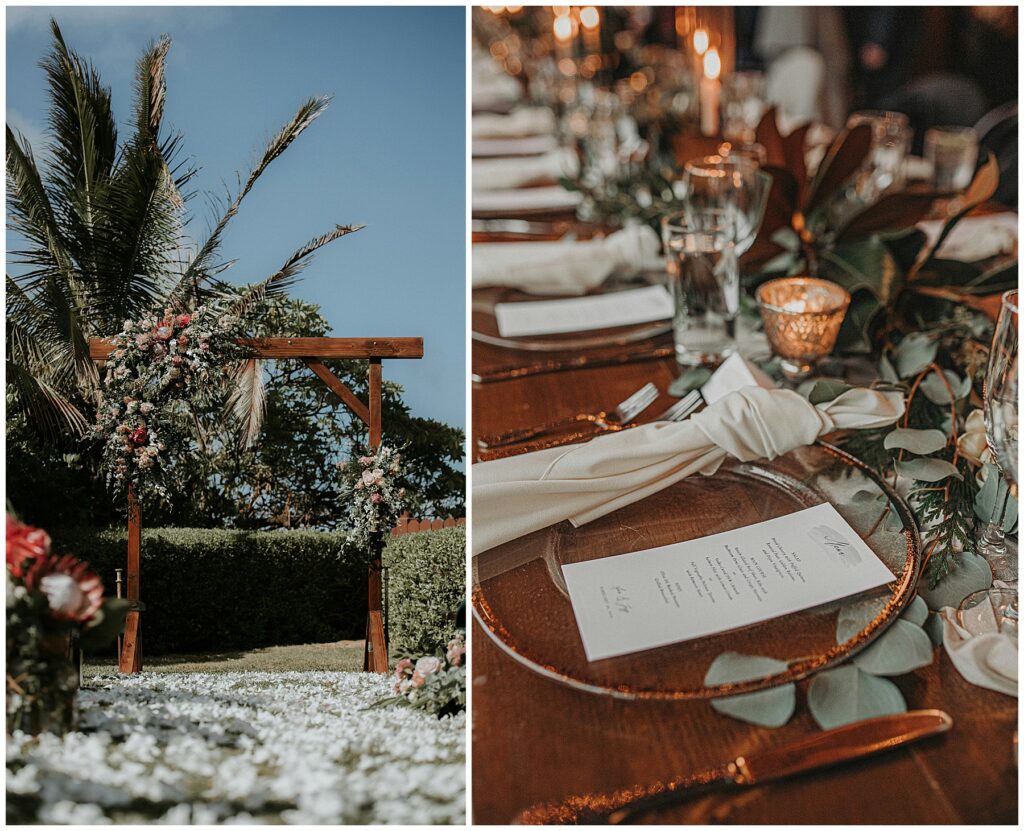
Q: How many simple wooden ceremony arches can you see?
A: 1